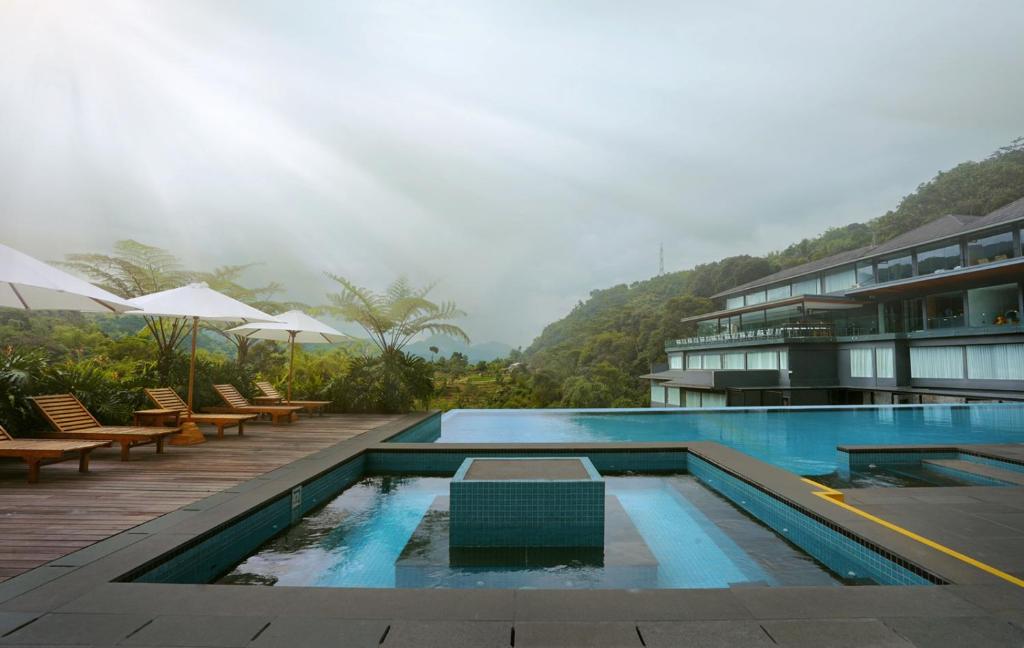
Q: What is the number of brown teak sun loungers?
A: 5